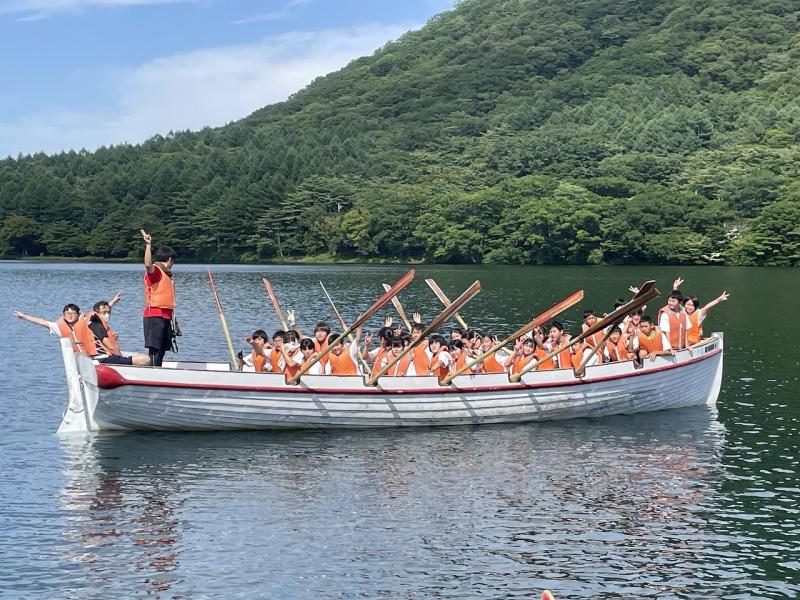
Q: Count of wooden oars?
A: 10